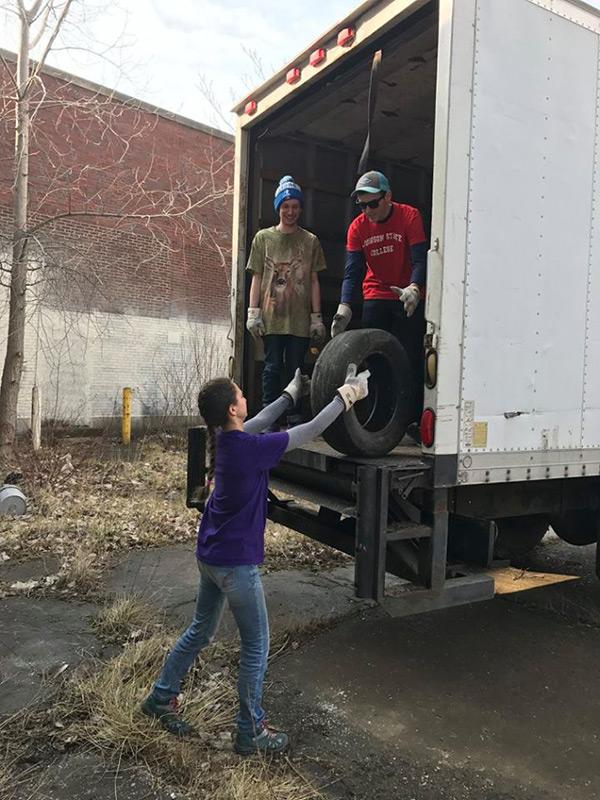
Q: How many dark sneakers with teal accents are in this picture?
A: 2